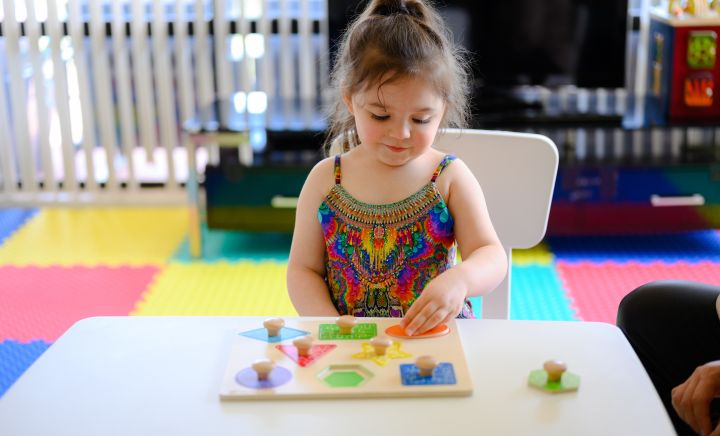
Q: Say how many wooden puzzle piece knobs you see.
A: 7